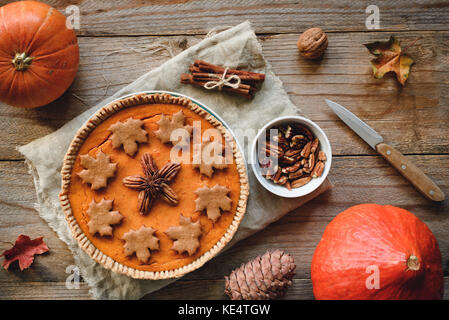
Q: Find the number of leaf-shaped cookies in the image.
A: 8